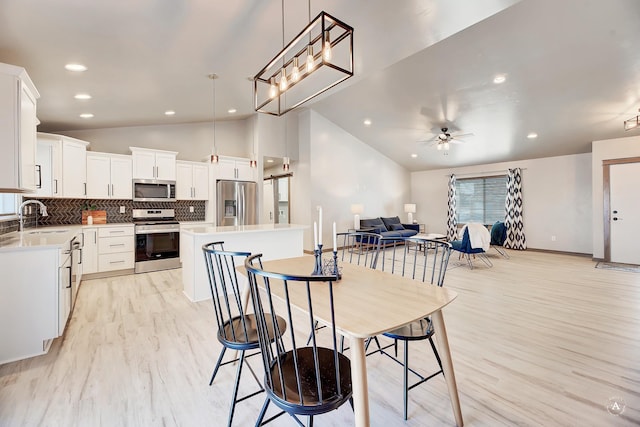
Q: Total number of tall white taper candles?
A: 3